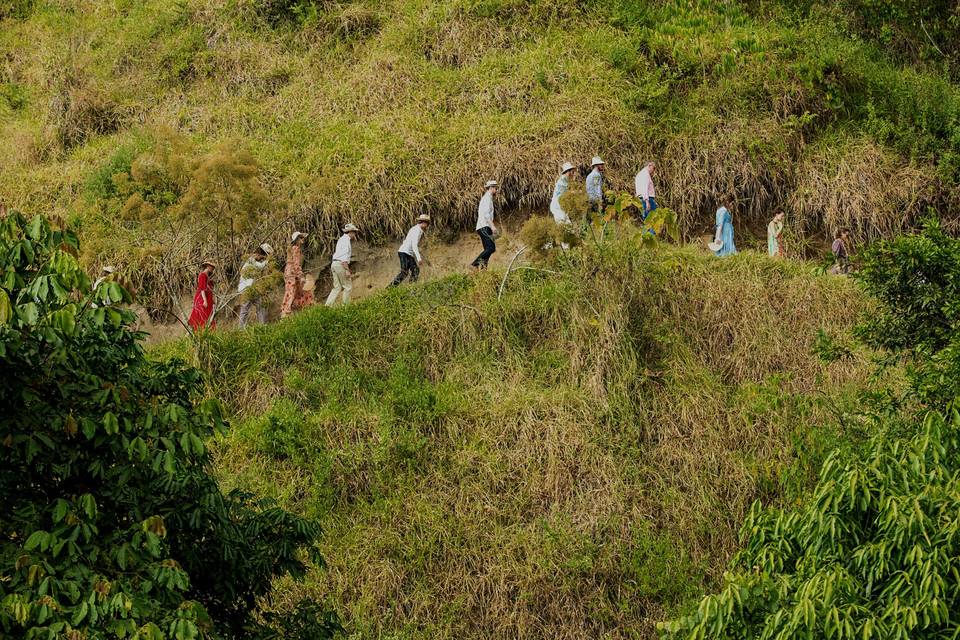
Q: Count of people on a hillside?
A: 13